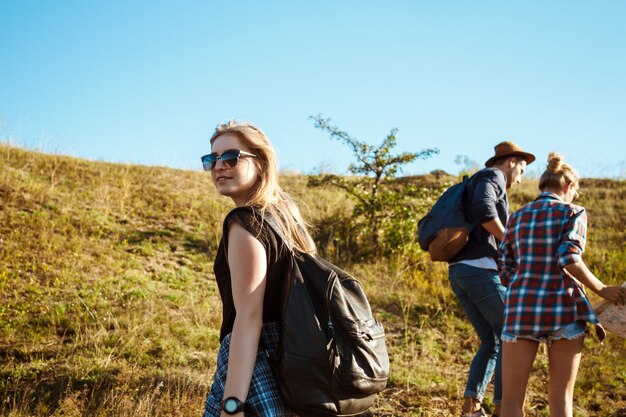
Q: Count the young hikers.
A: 3